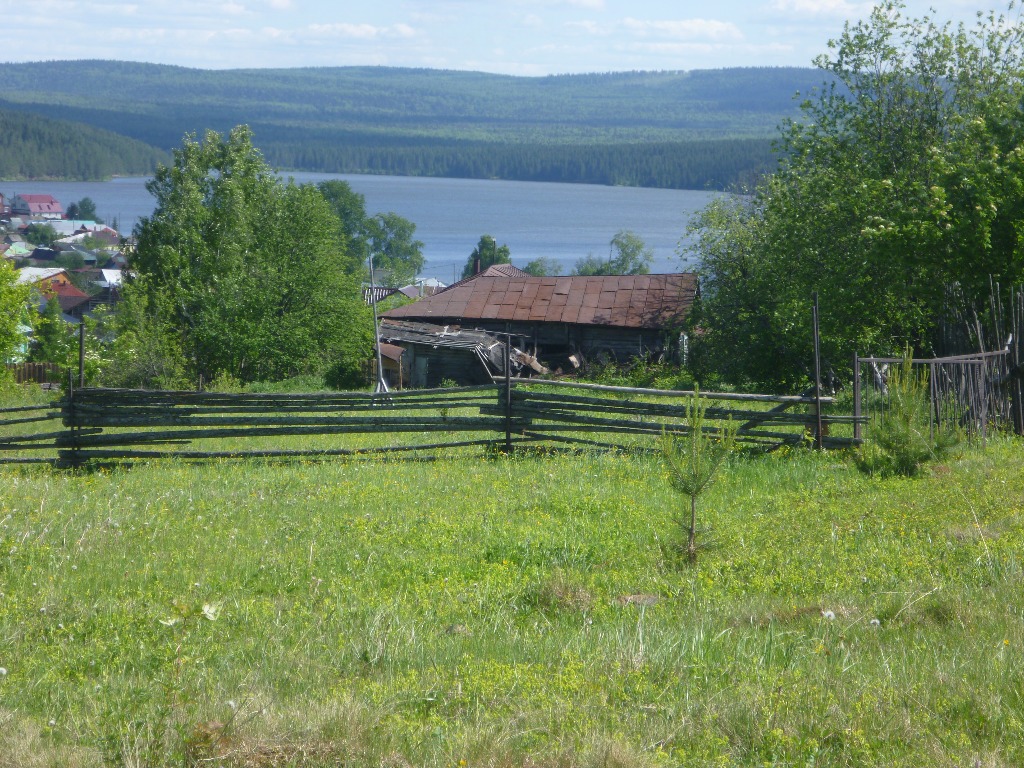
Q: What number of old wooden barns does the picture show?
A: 1